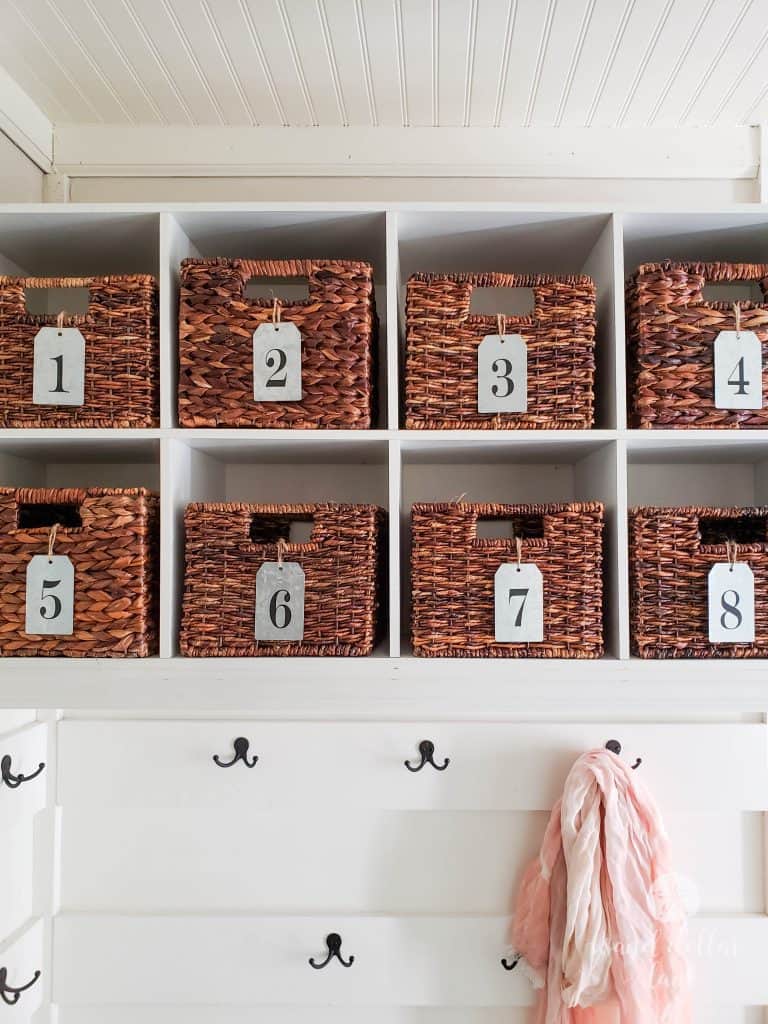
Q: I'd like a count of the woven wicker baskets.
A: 8